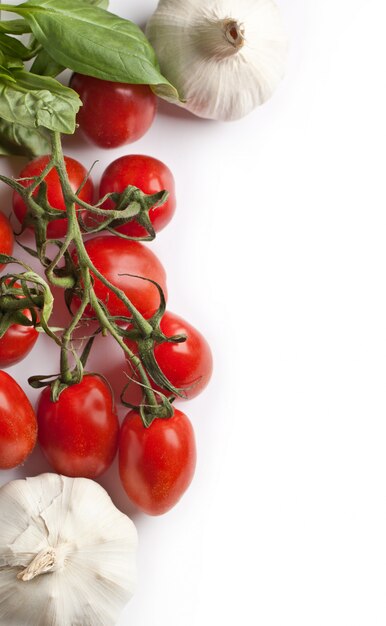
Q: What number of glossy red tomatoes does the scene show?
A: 10